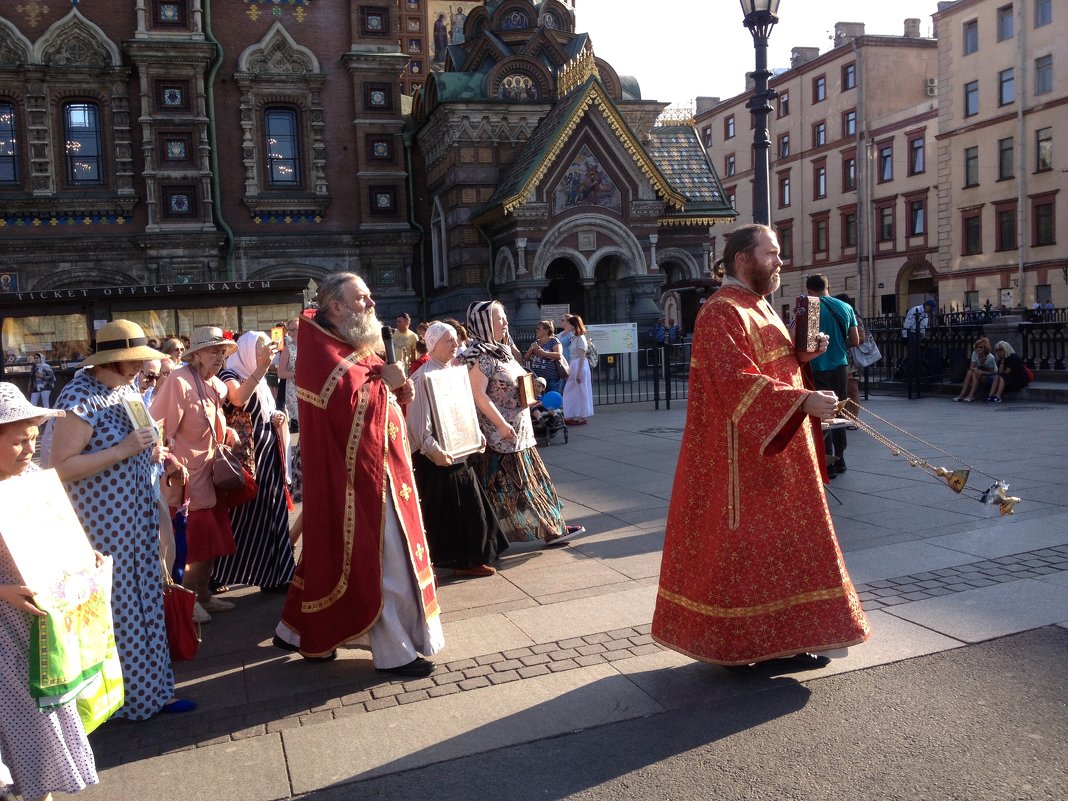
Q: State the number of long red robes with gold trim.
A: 2